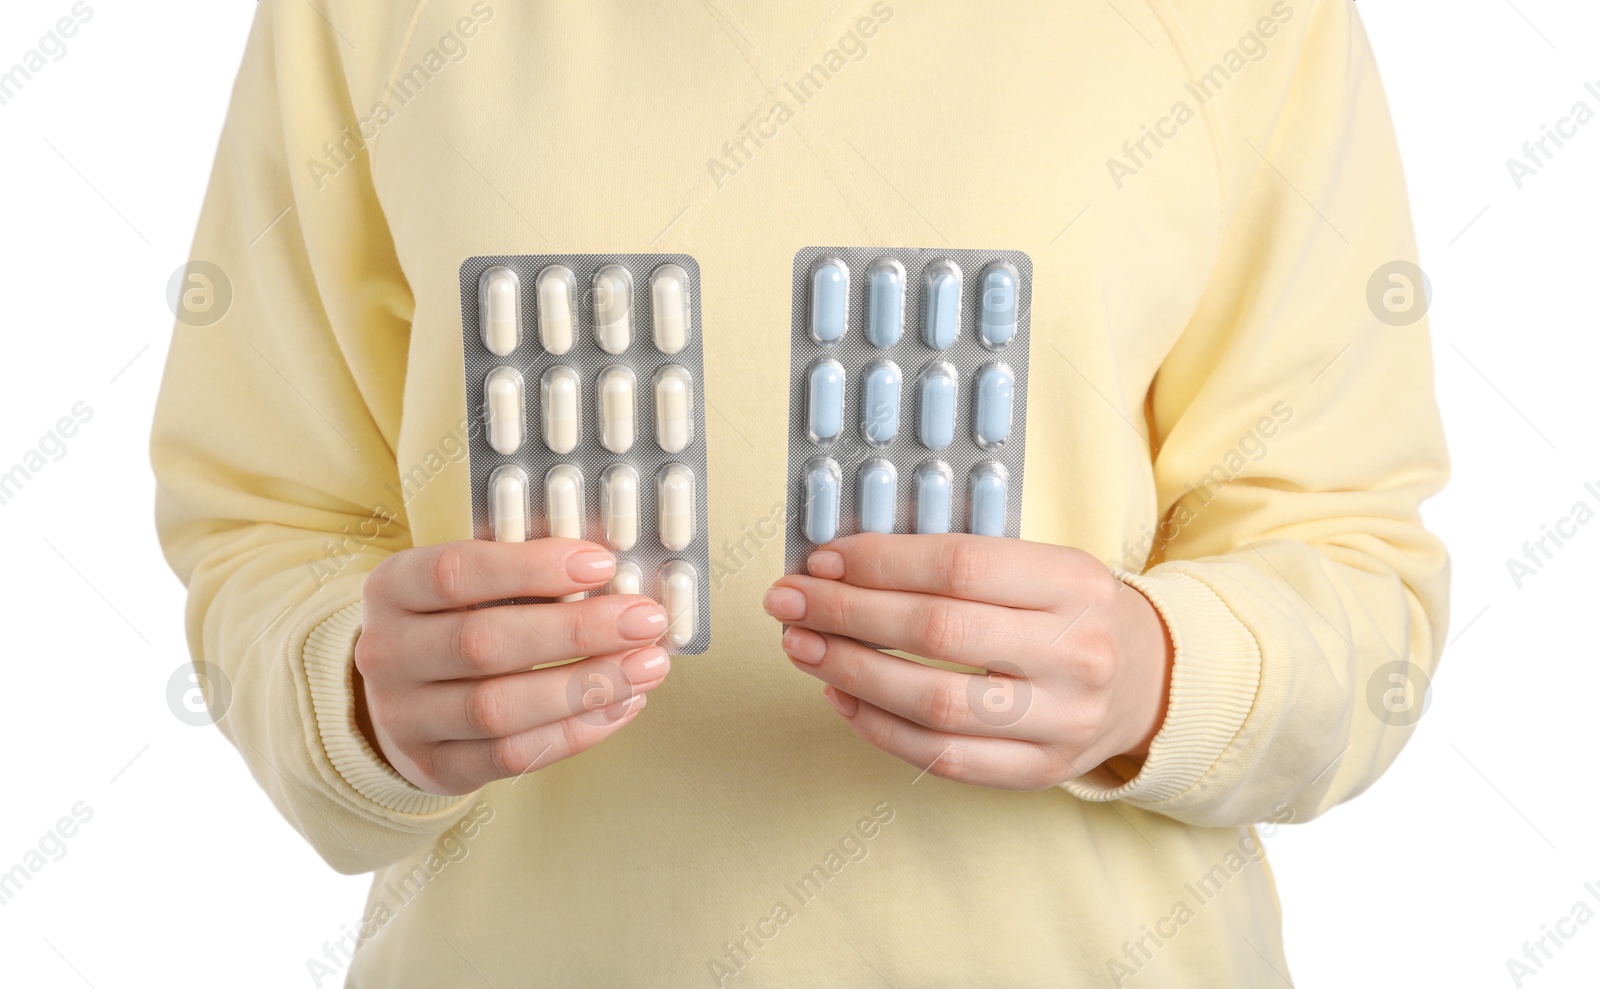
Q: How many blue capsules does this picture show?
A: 12